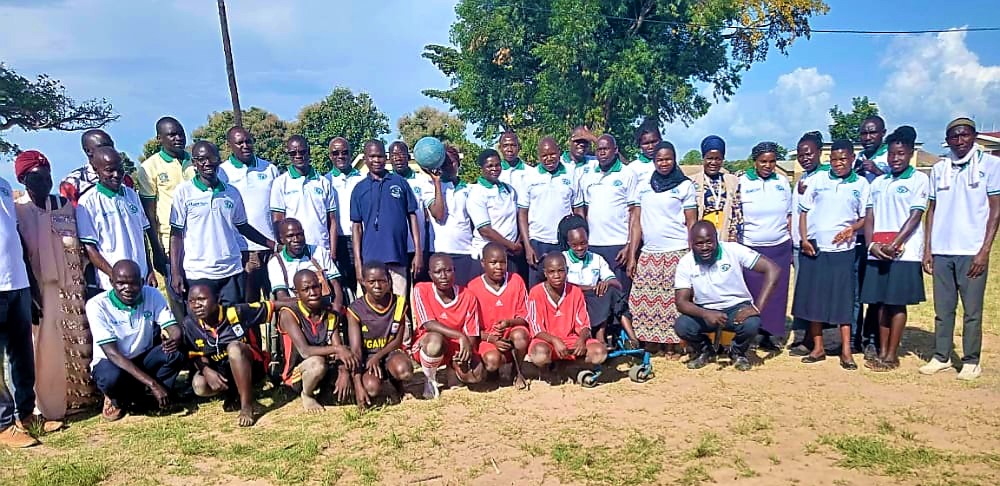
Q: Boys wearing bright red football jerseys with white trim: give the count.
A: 3